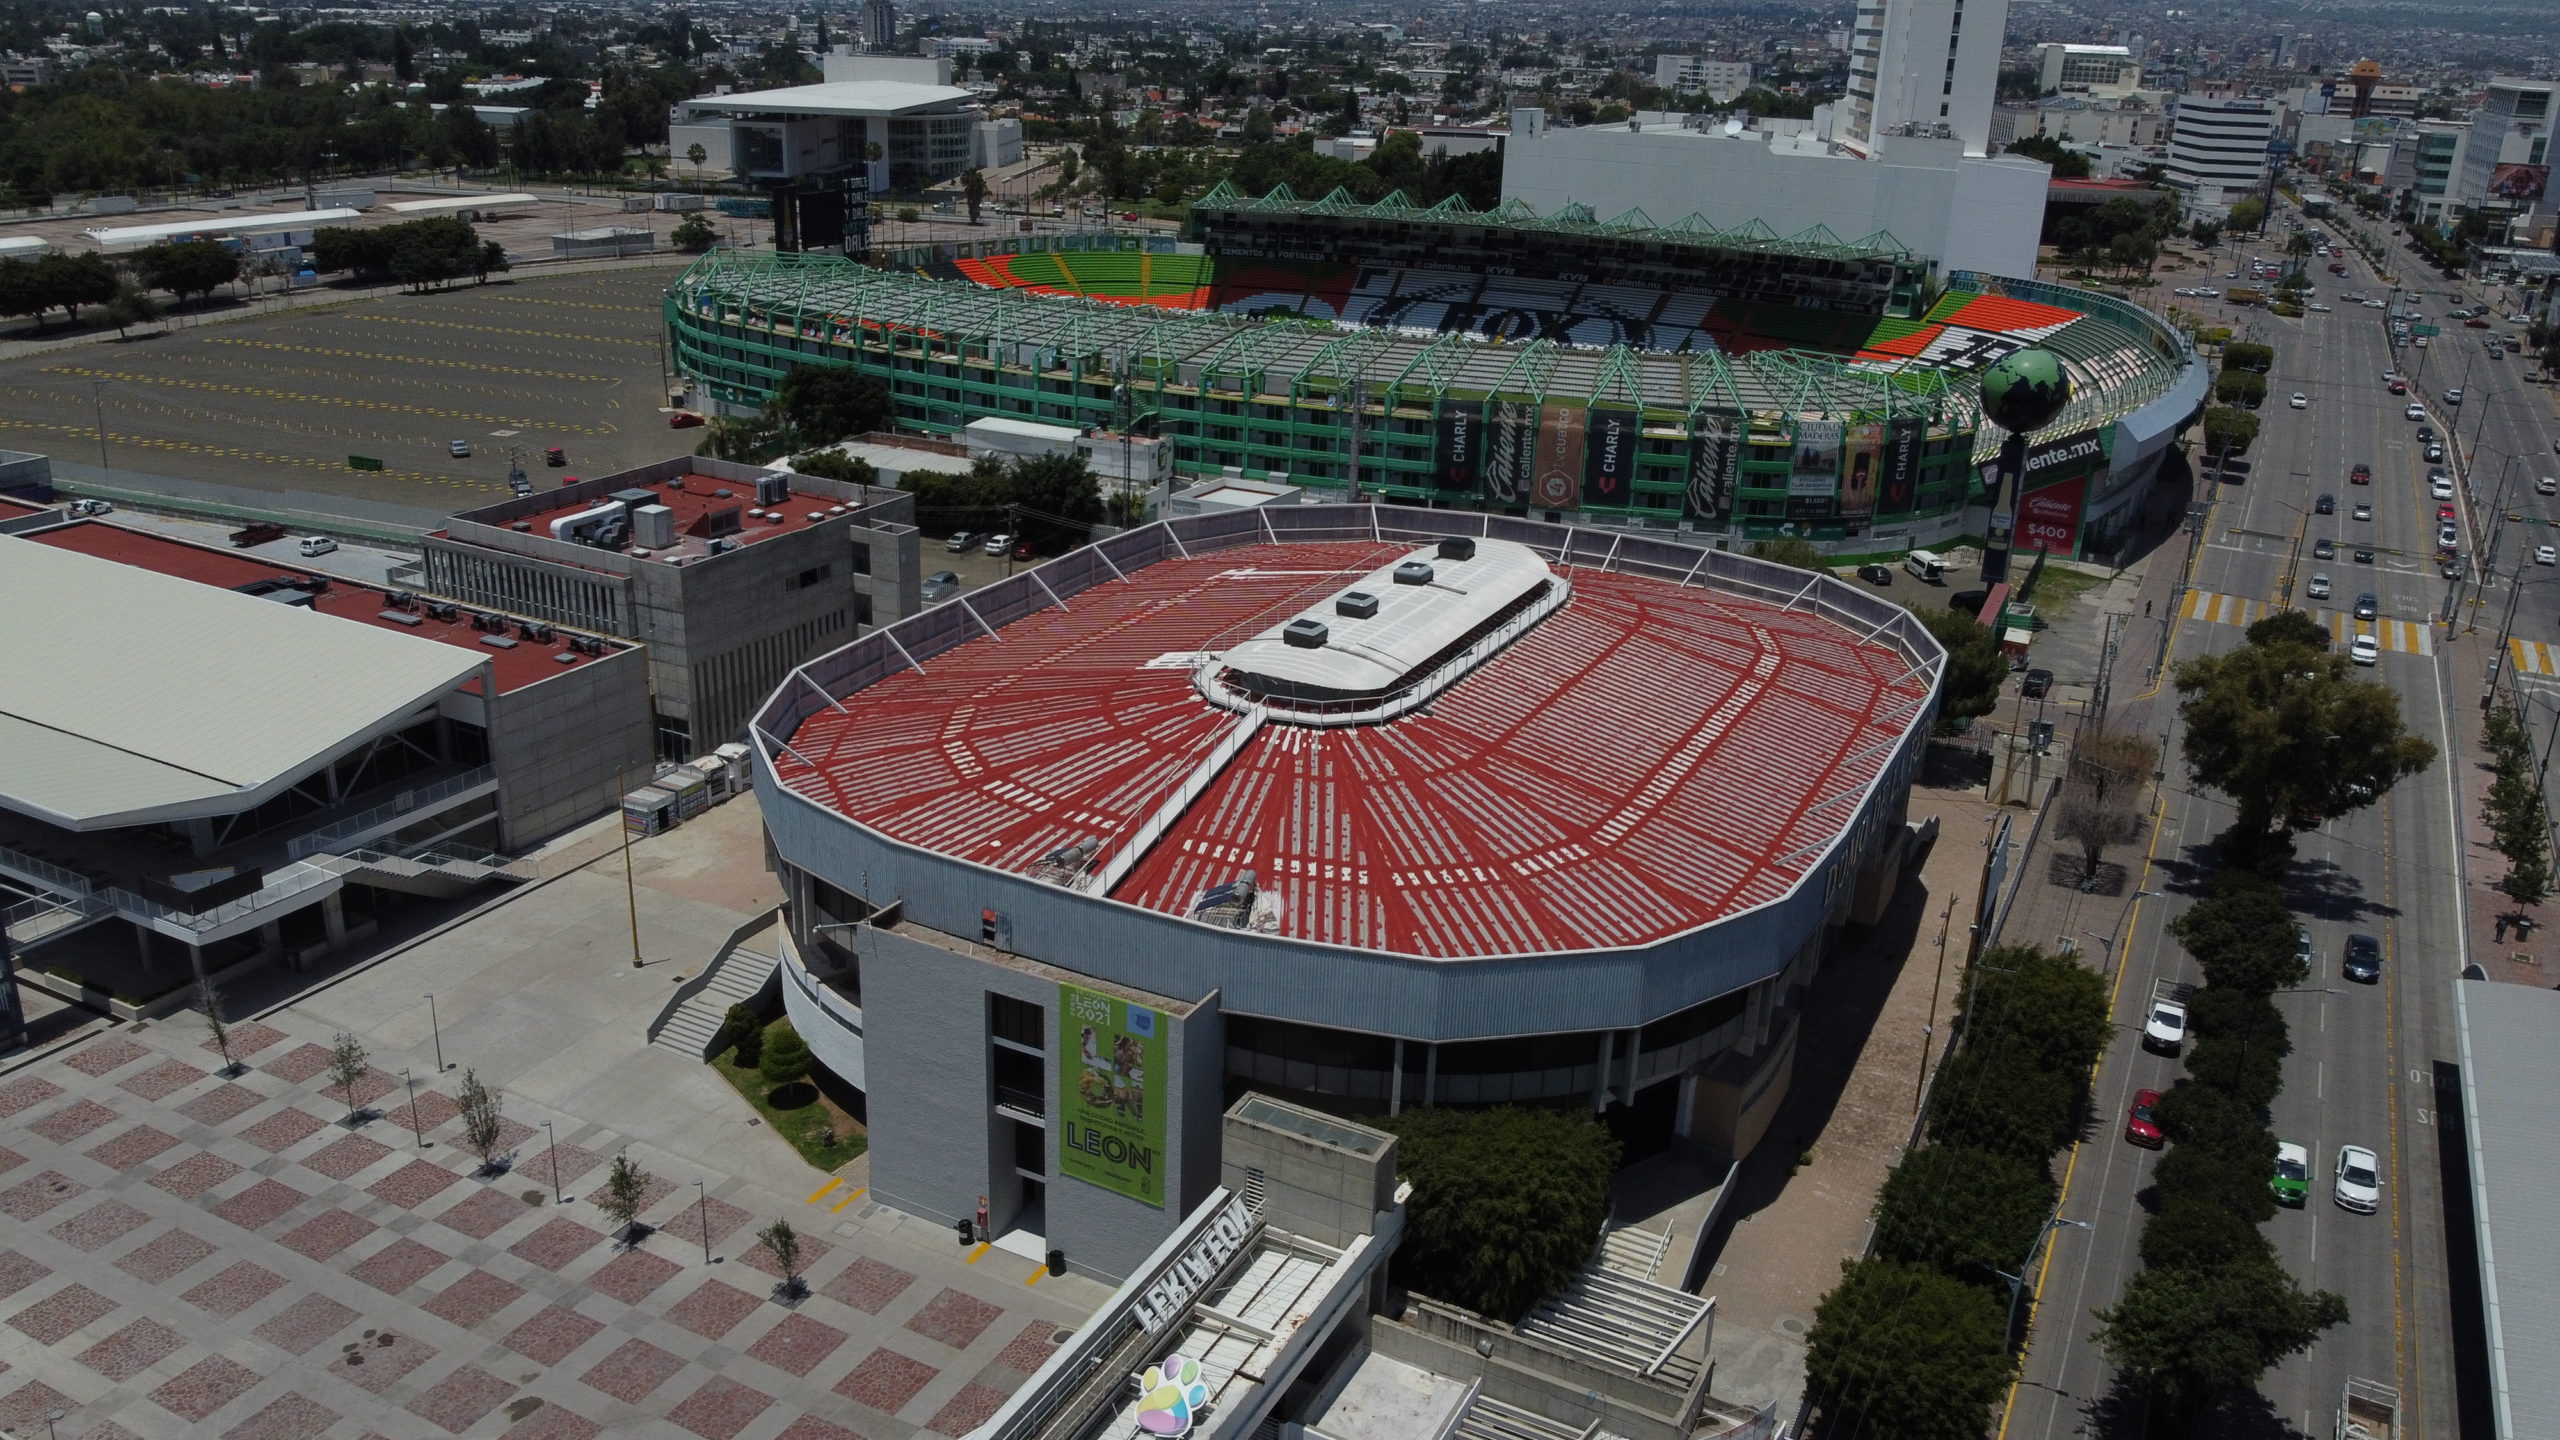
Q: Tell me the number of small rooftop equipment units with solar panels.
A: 2